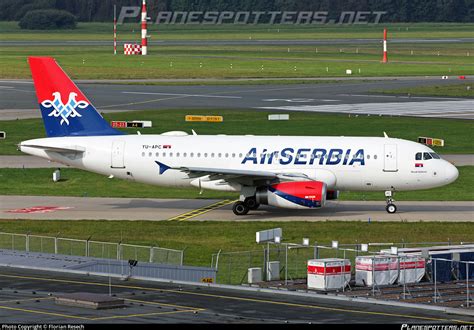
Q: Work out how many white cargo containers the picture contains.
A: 3